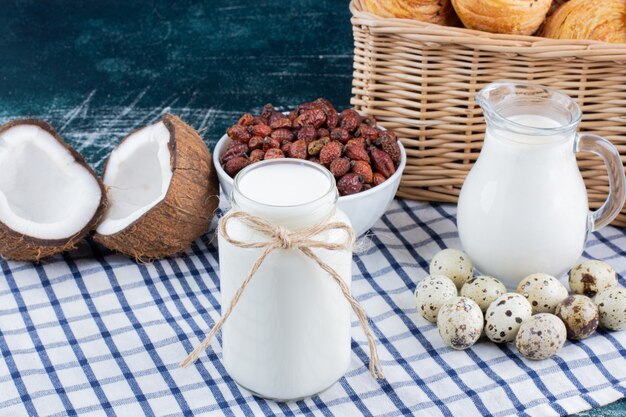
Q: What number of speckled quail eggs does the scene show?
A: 10